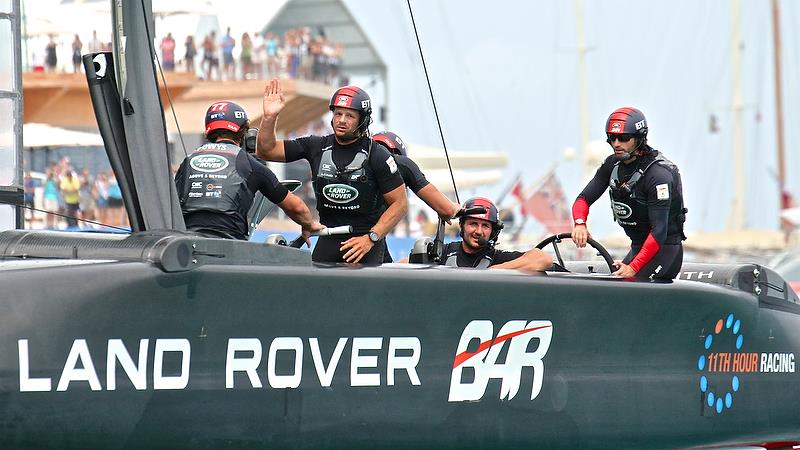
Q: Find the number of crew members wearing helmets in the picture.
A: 5